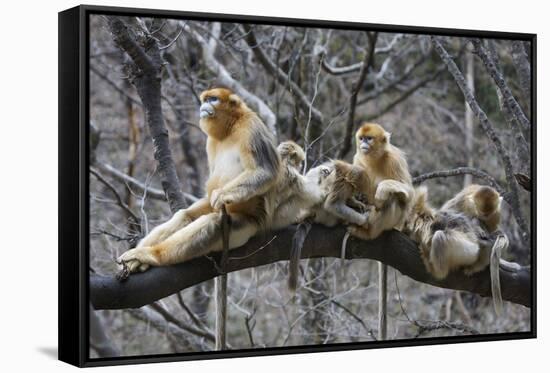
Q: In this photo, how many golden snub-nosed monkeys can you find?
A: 6